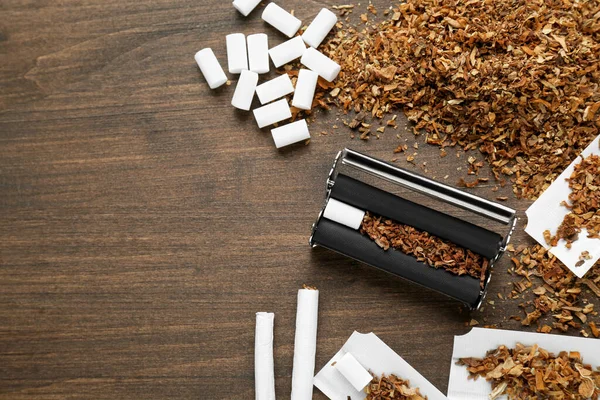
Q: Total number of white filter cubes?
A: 15